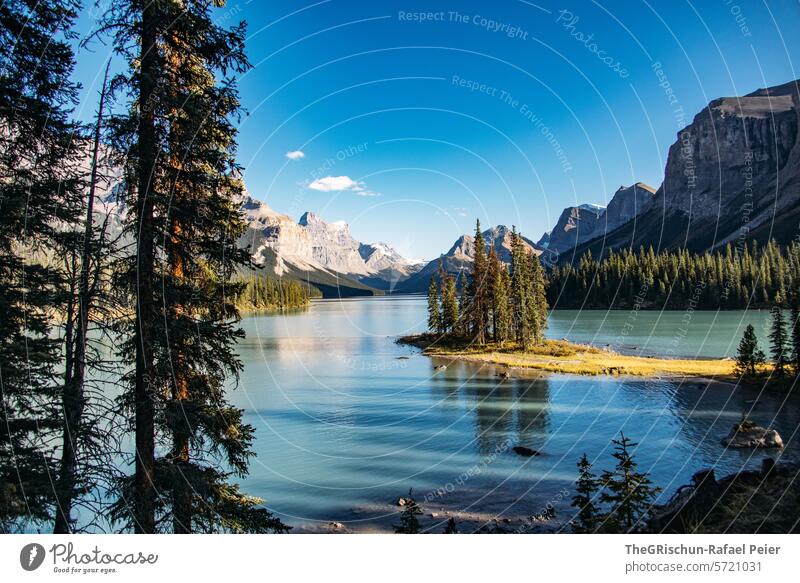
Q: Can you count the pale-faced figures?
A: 0